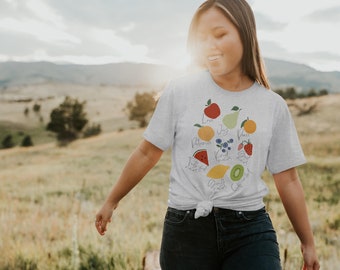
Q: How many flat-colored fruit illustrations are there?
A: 9